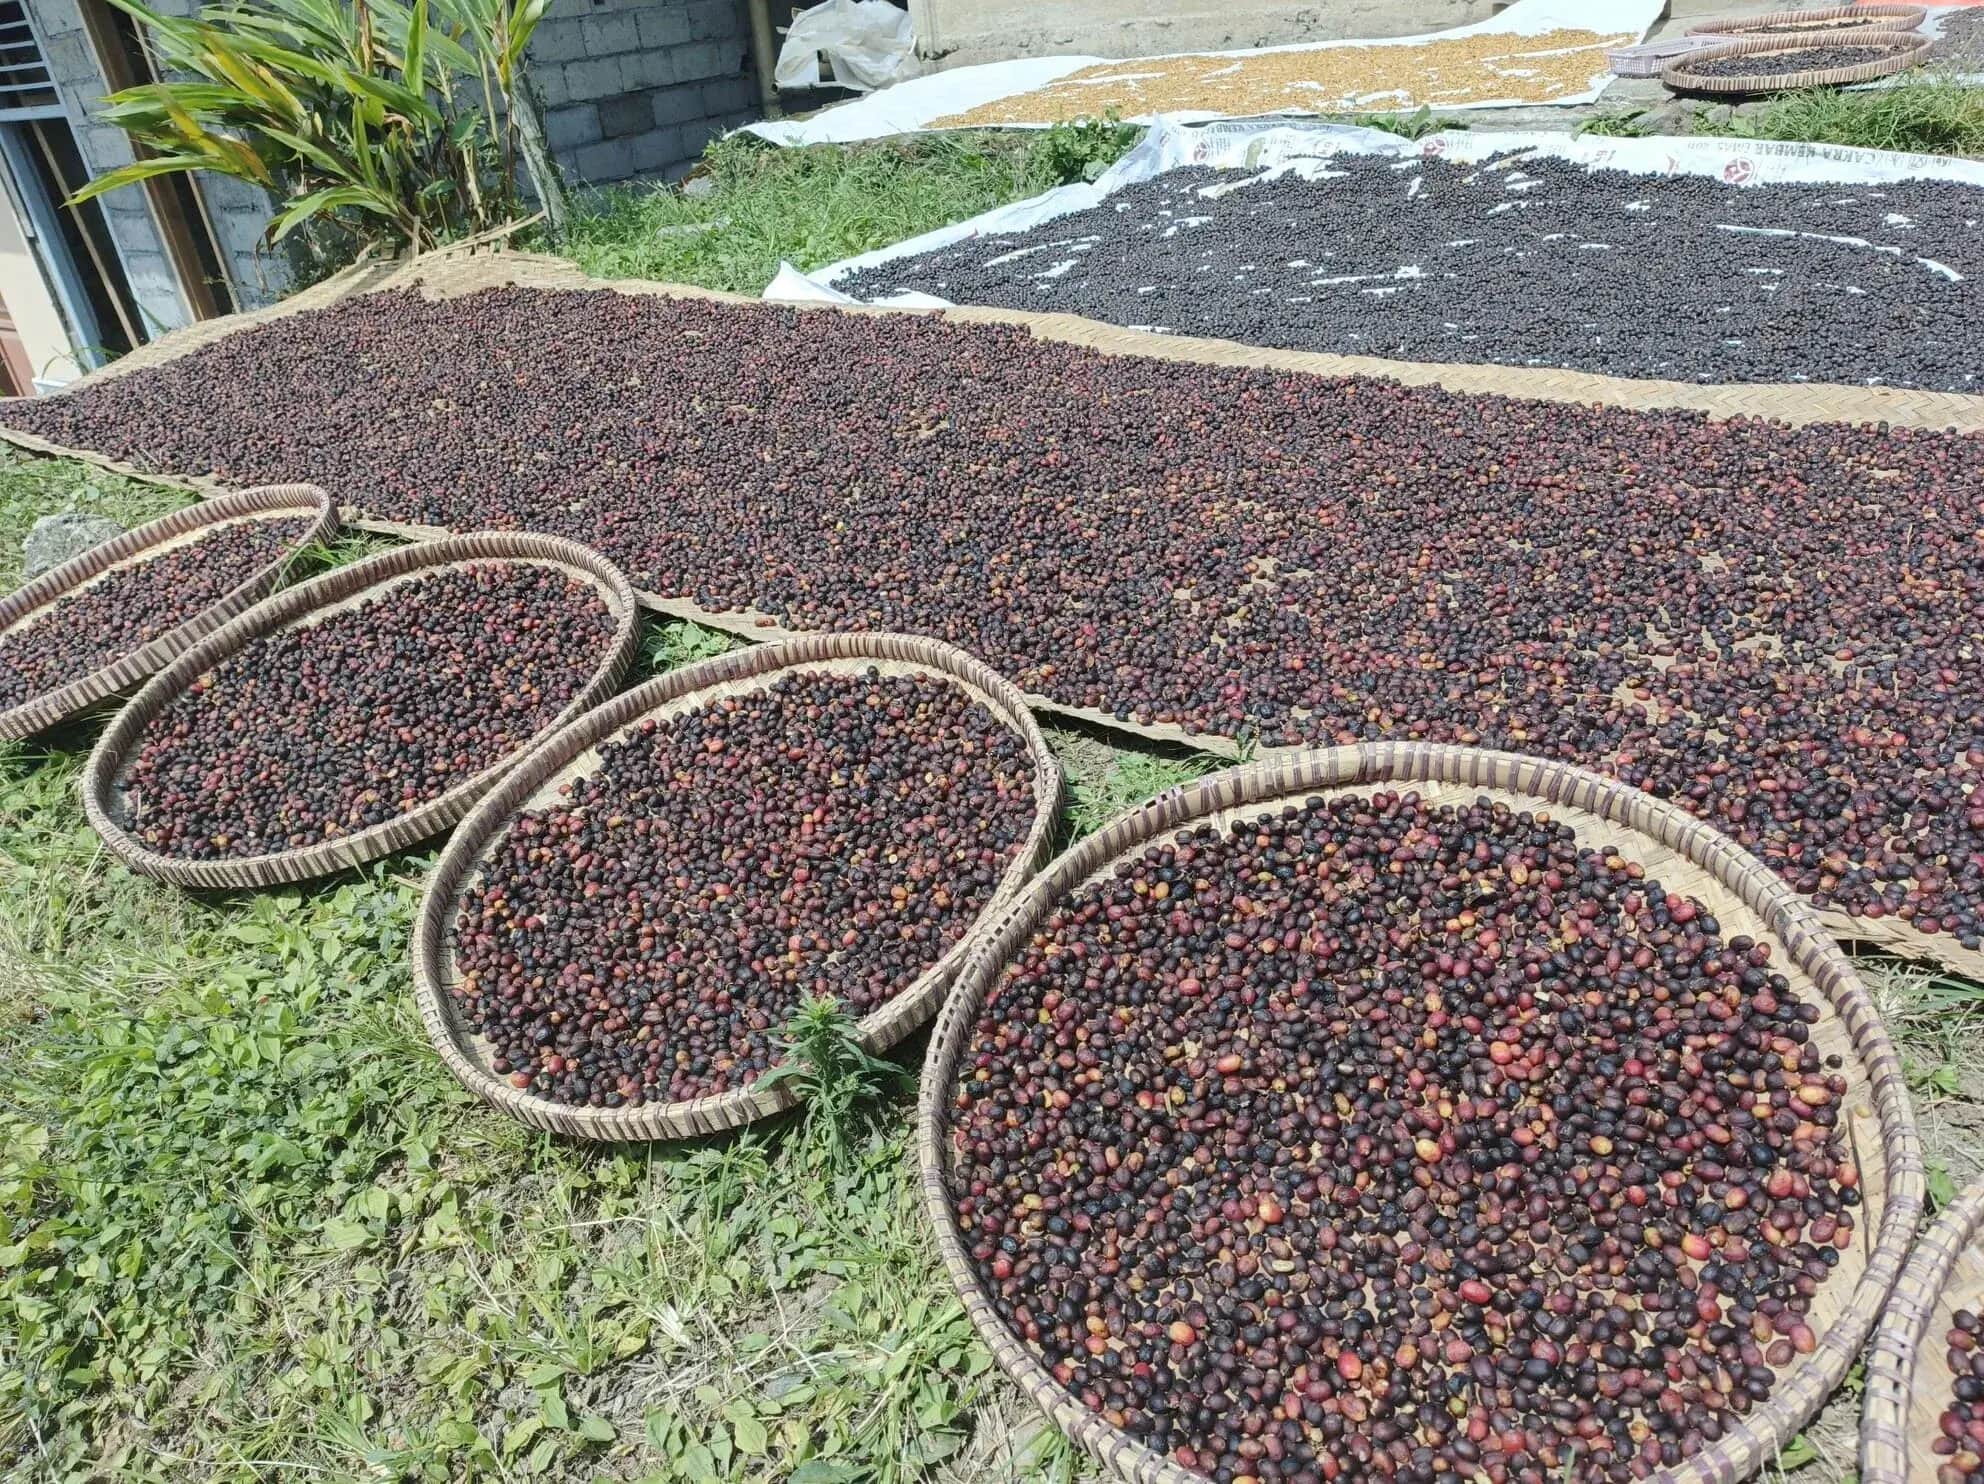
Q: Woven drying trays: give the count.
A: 7